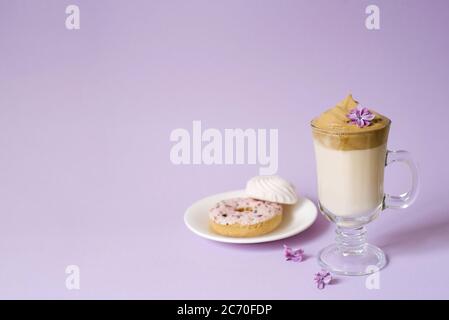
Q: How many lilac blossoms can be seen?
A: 3